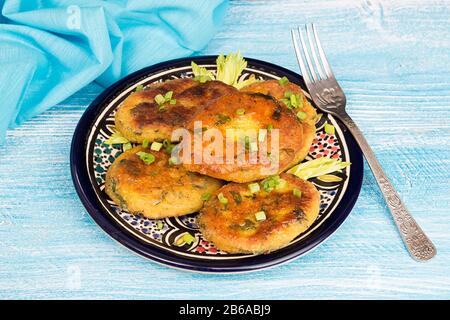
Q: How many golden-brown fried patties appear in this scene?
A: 5